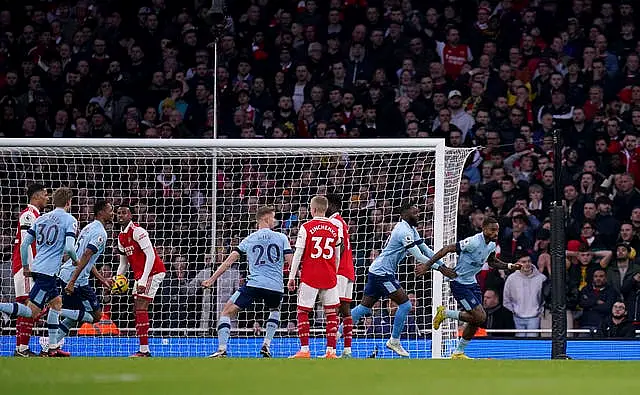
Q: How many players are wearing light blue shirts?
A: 5